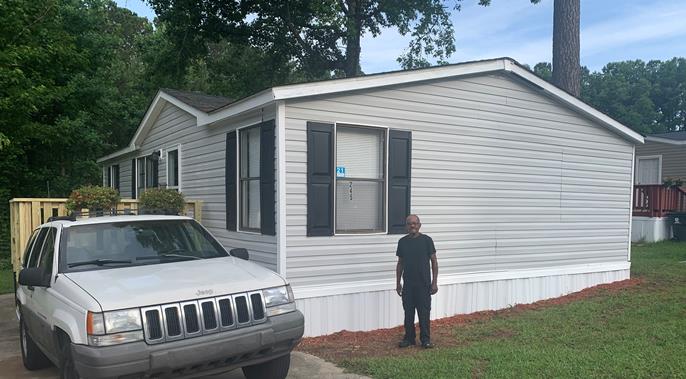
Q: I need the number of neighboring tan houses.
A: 1